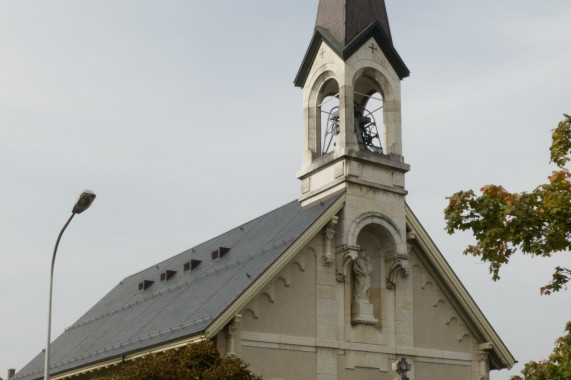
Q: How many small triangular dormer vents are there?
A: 4